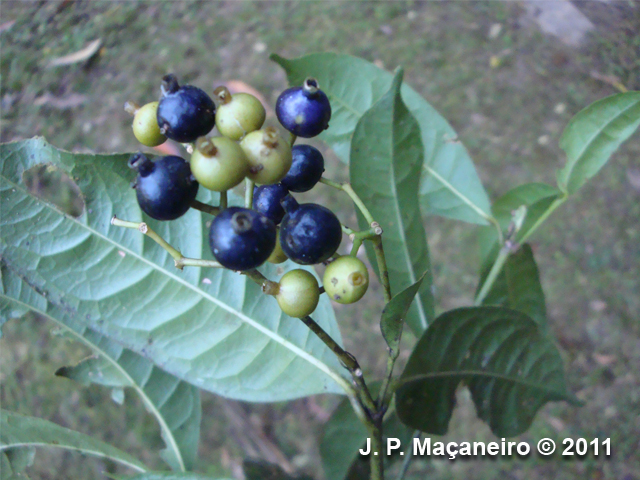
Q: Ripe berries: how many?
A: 7